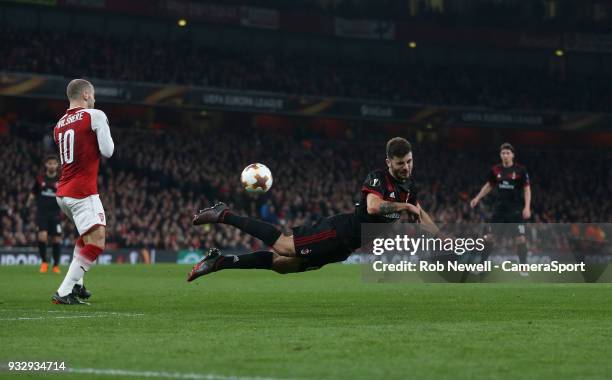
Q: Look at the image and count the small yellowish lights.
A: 3